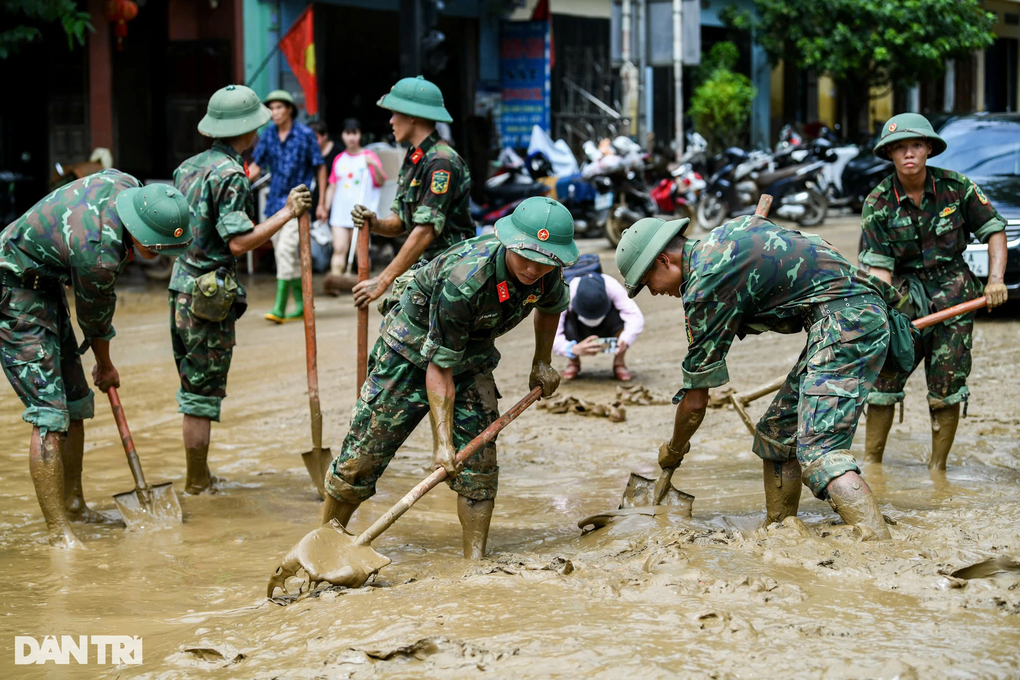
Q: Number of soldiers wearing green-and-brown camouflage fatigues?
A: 6